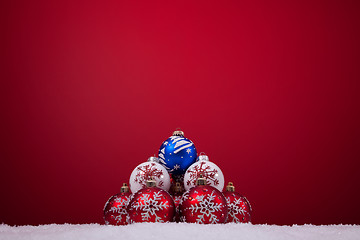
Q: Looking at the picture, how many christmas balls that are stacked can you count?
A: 8